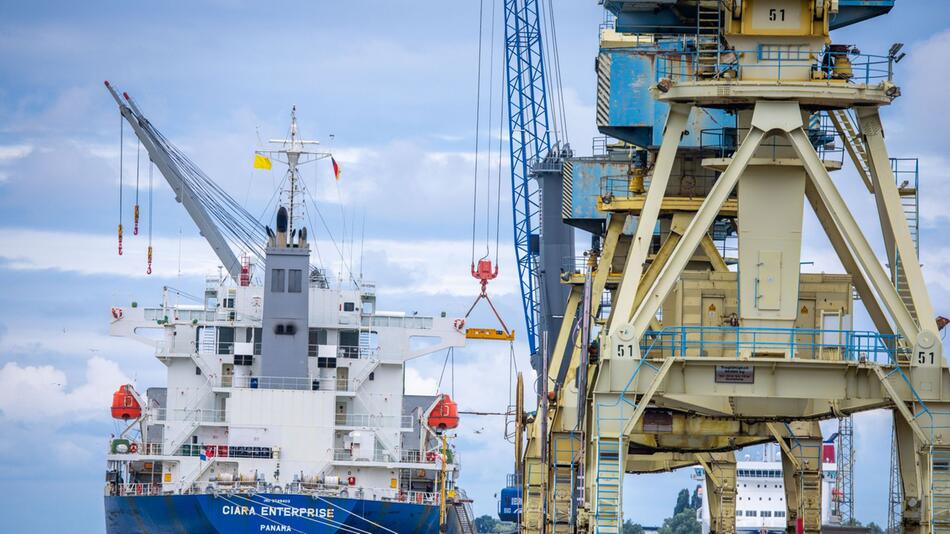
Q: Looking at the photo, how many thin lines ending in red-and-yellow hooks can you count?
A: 3